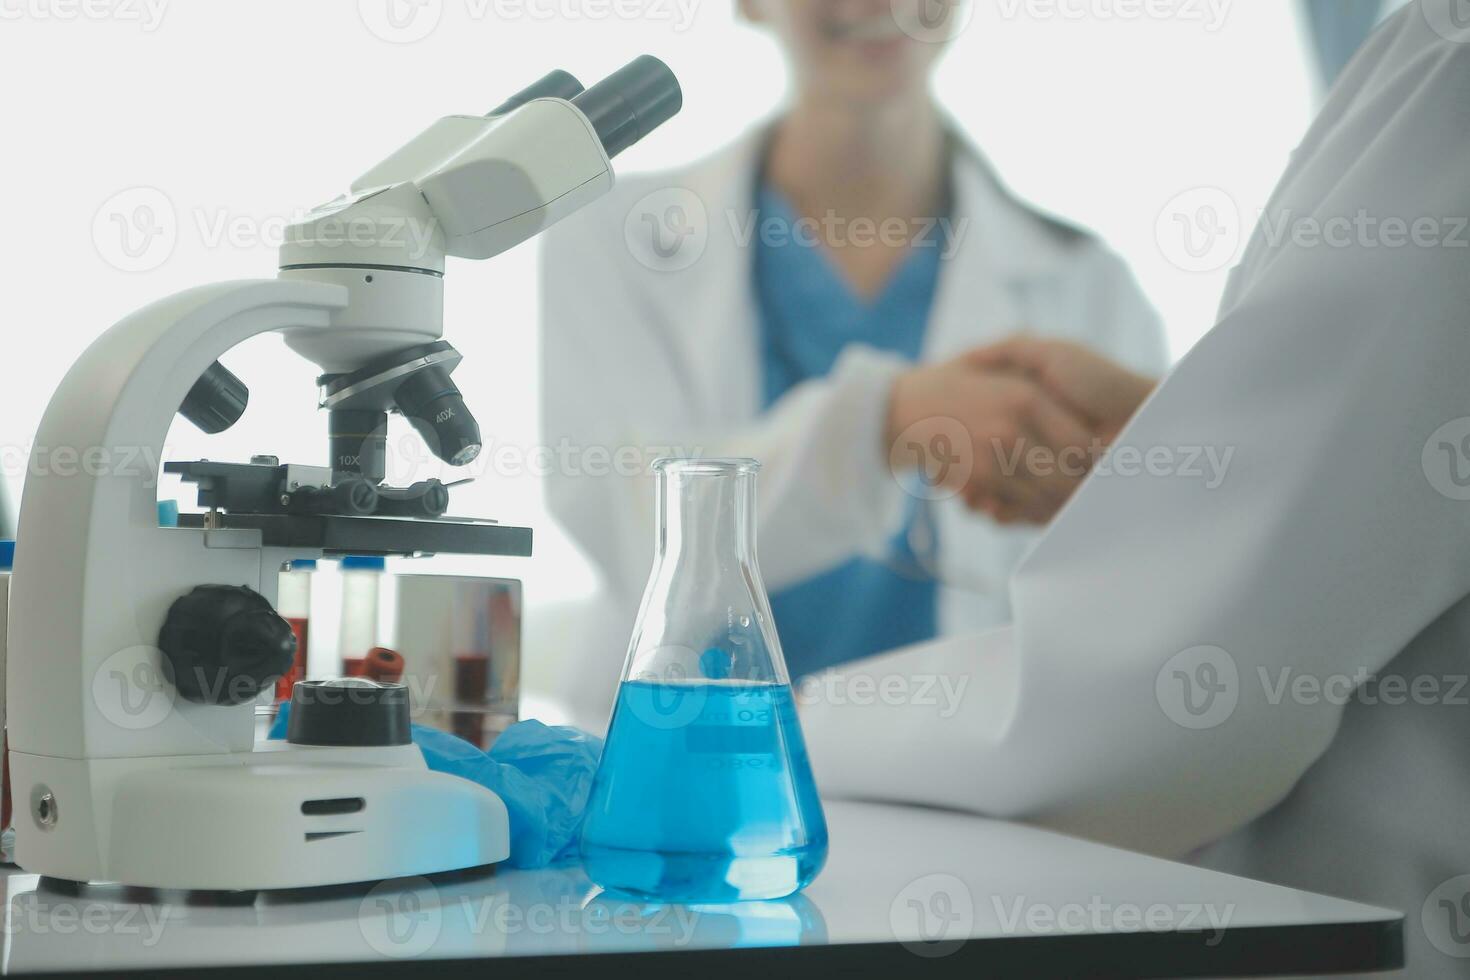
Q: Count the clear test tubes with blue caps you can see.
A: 2